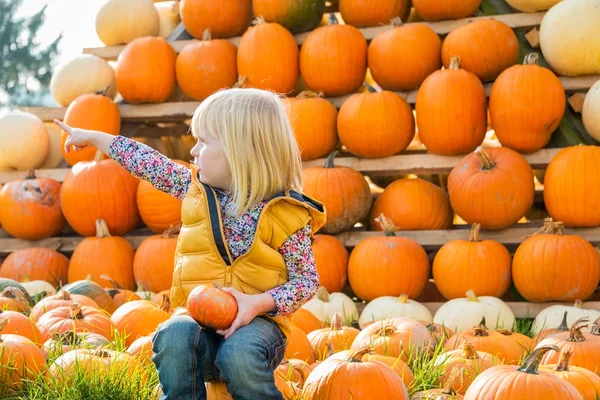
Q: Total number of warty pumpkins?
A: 0